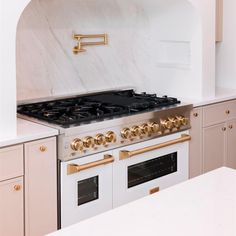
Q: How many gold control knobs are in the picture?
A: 11